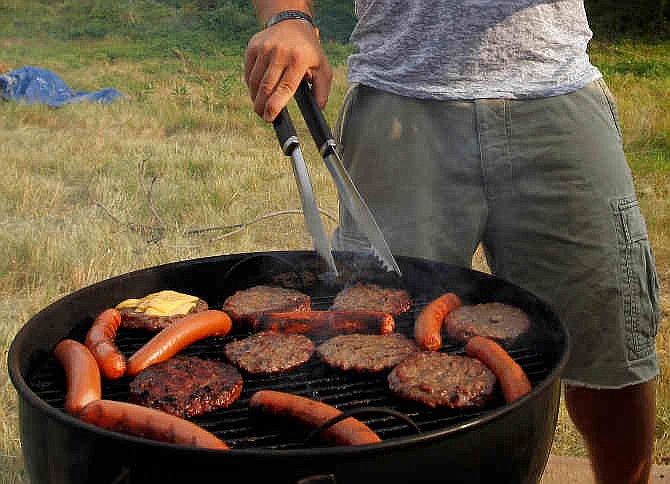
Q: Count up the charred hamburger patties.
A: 1